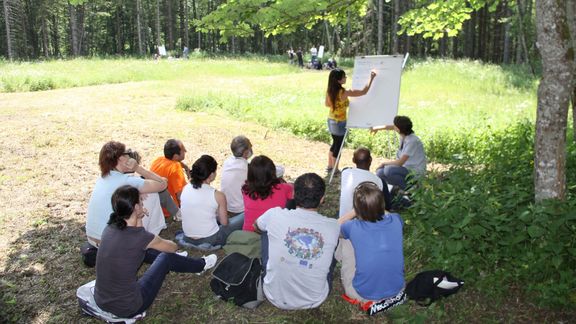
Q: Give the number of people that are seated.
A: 11